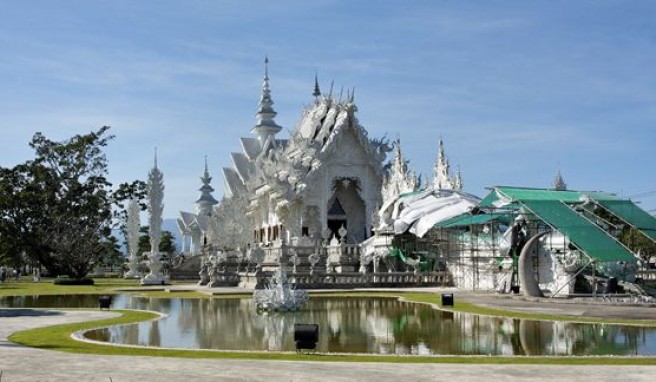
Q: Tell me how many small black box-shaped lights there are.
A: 3